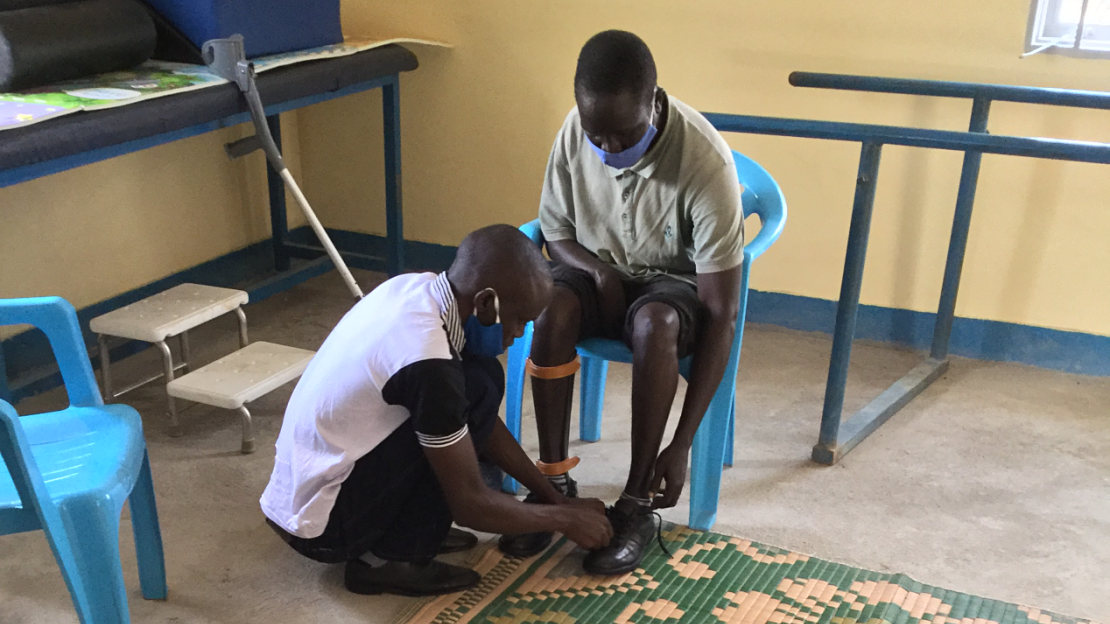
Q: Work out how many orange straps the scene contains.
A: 2